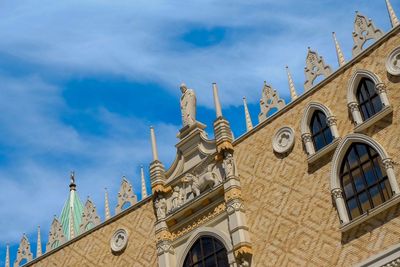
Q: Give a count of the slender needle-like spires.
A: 11